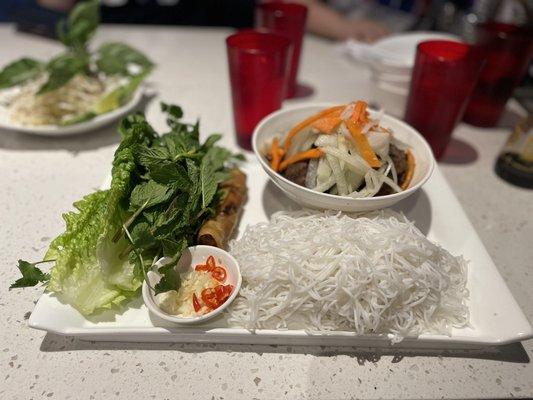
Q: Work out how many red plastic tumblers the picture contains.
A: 4